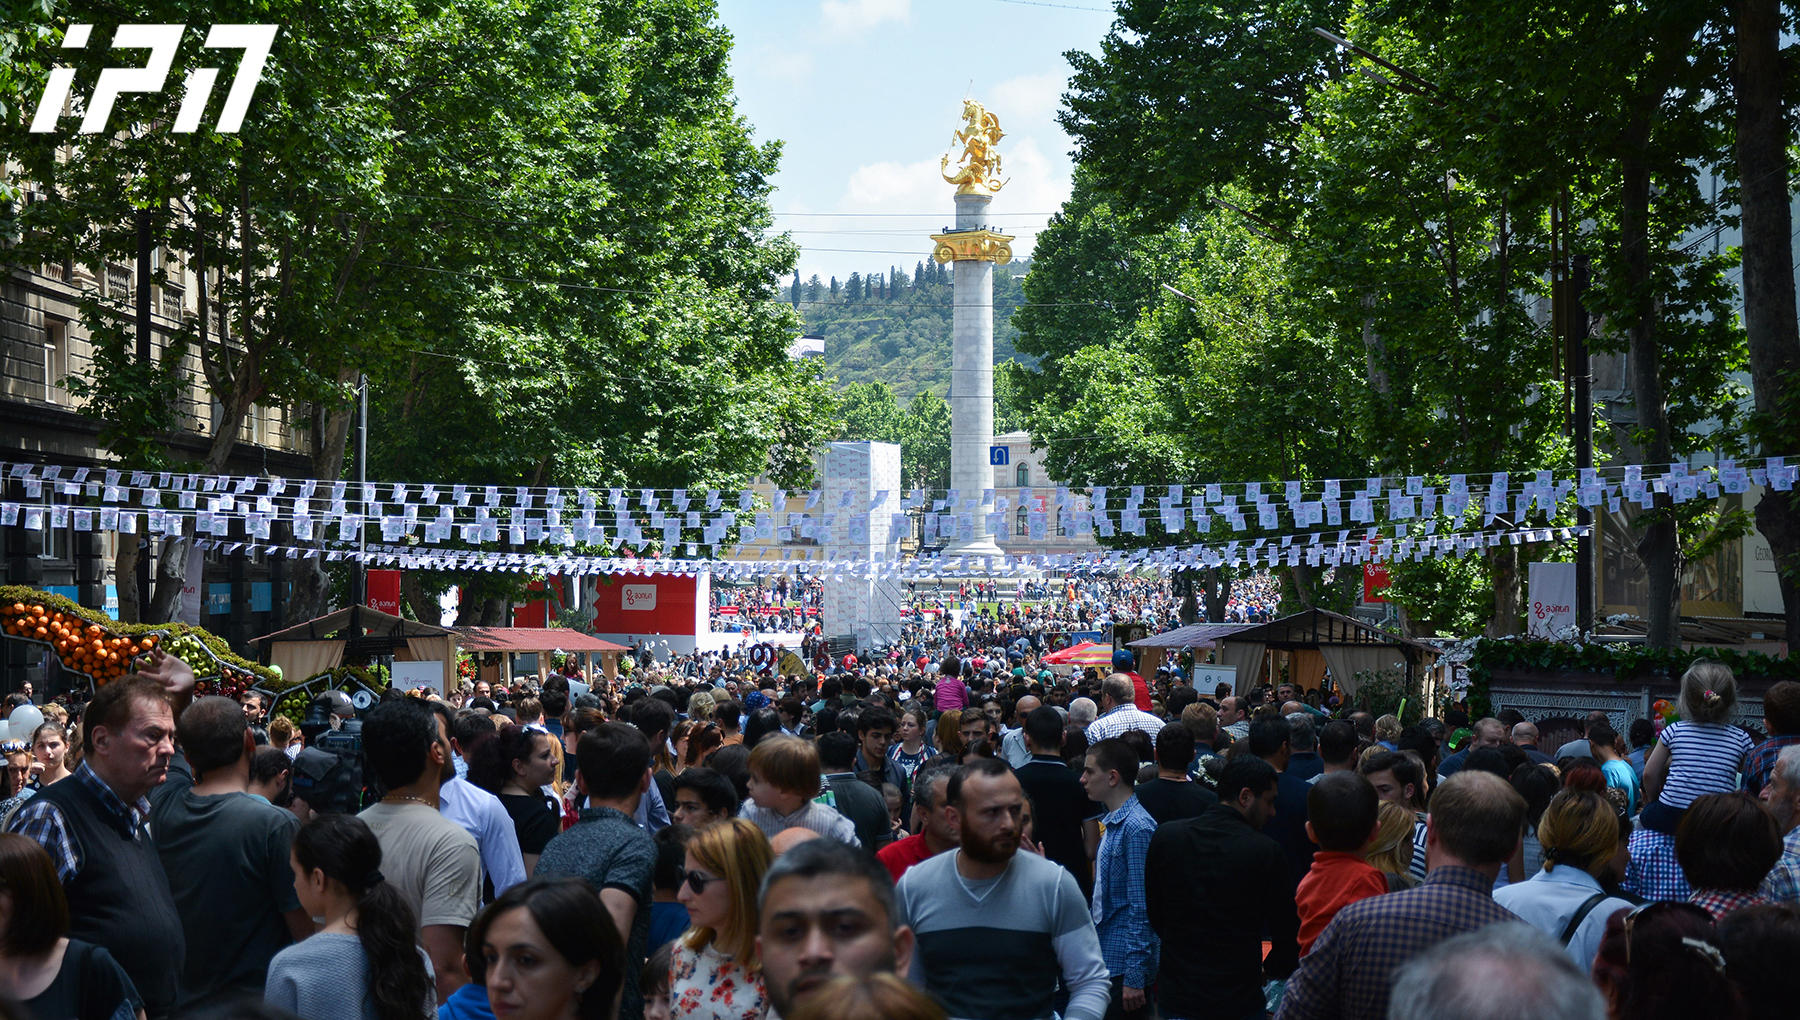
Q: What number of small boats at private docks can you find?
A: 0